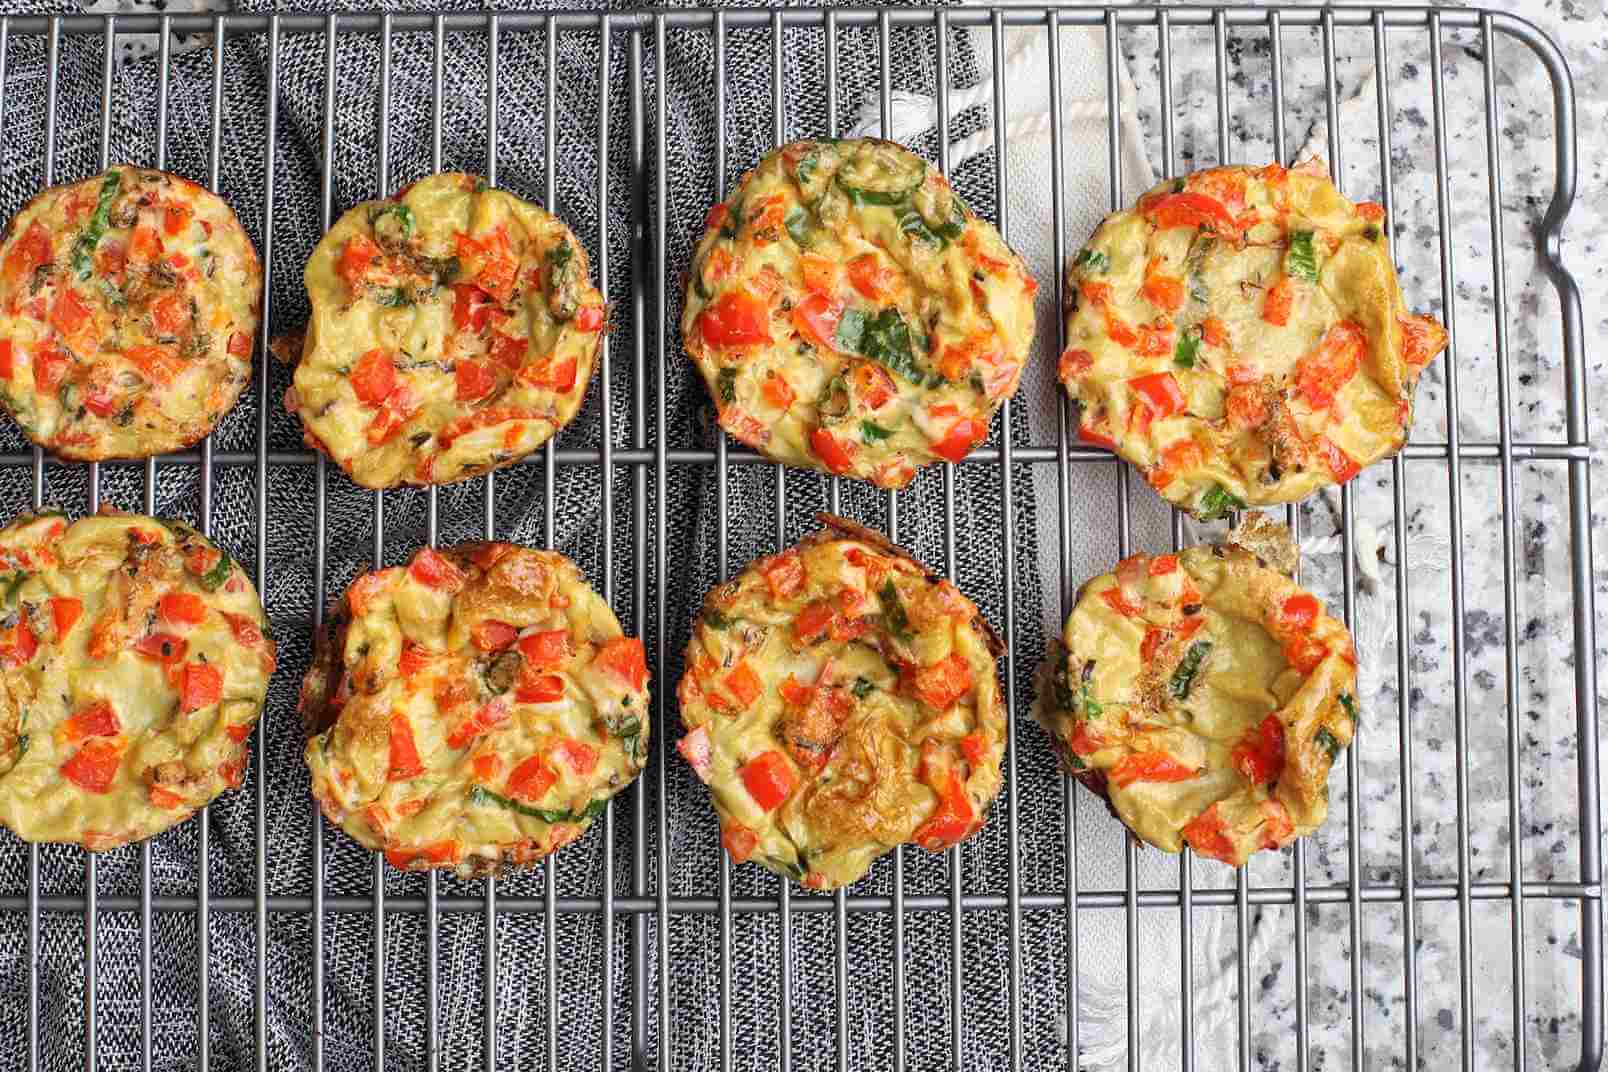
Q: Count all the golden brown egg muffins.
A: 8